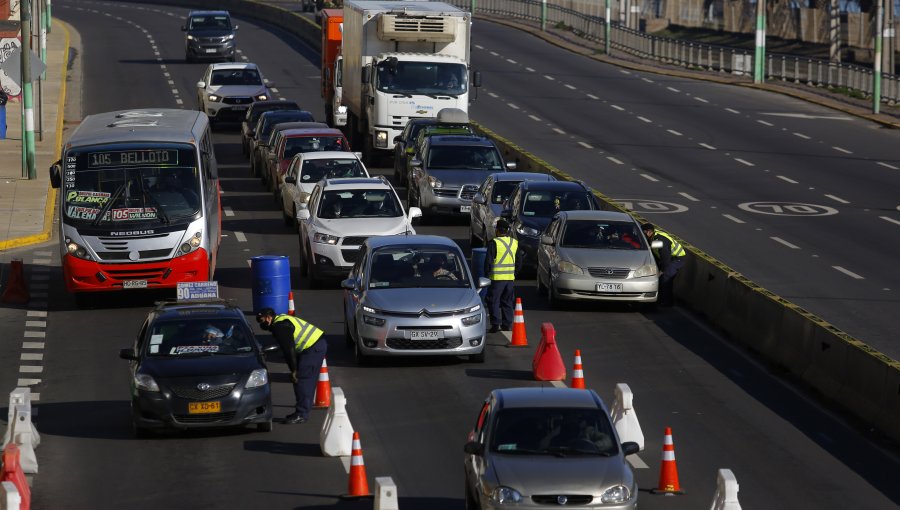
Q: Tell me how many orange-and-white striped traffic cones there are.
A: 6